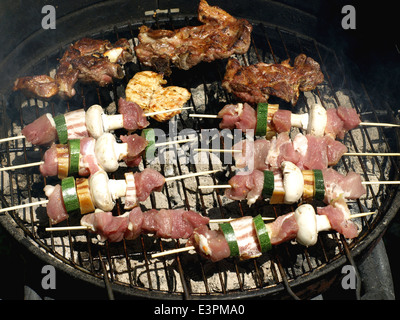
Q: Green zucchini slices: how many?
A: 9